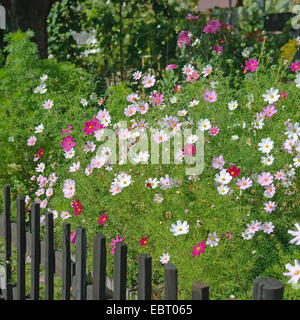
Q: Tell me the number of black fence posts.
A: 12